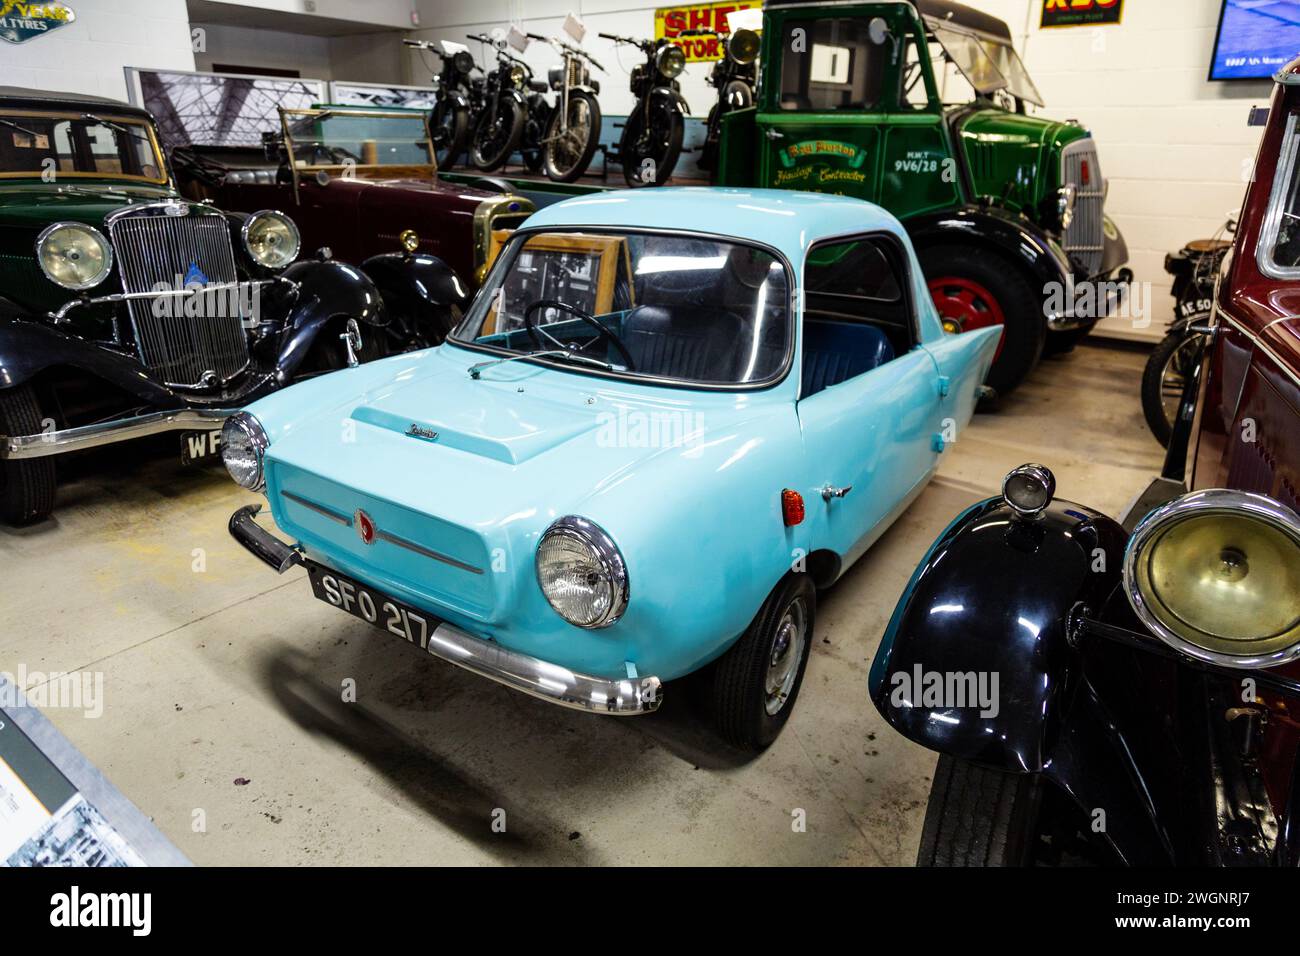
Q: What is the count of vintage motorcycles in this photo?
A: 6